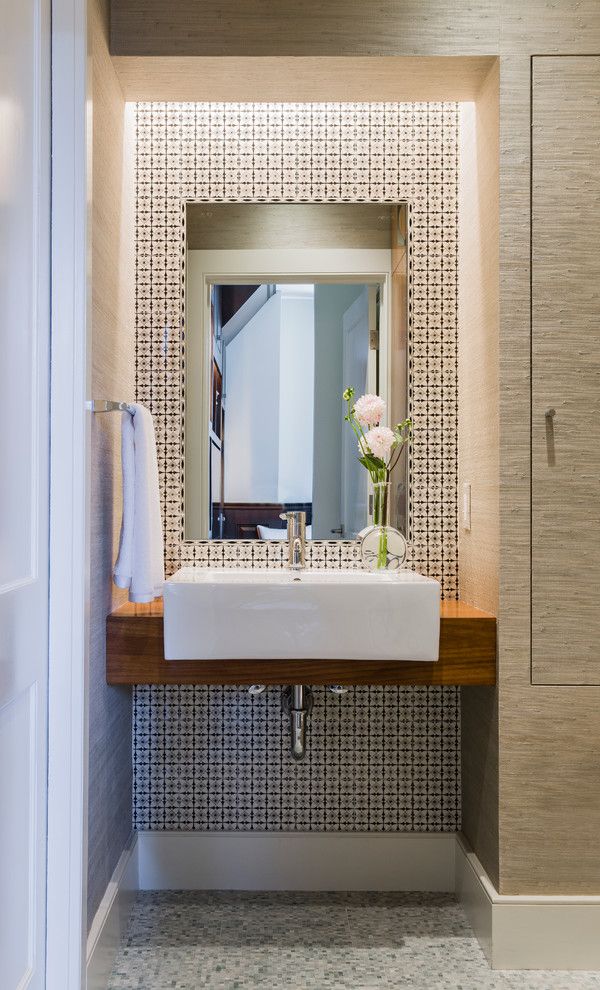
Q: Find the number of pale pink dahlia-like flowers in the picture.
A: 2